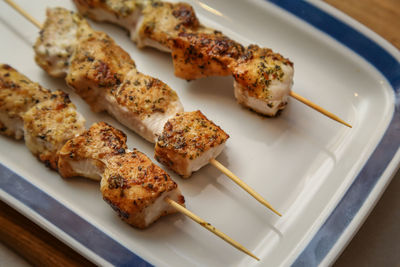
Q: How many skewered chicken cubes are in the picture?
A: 12